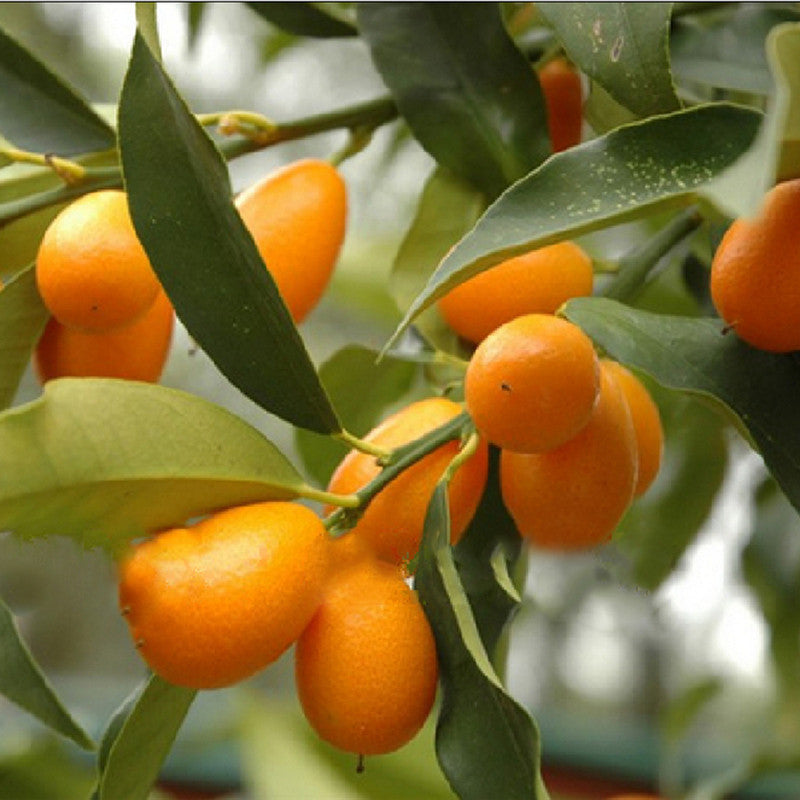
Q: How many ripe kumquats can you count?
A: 12